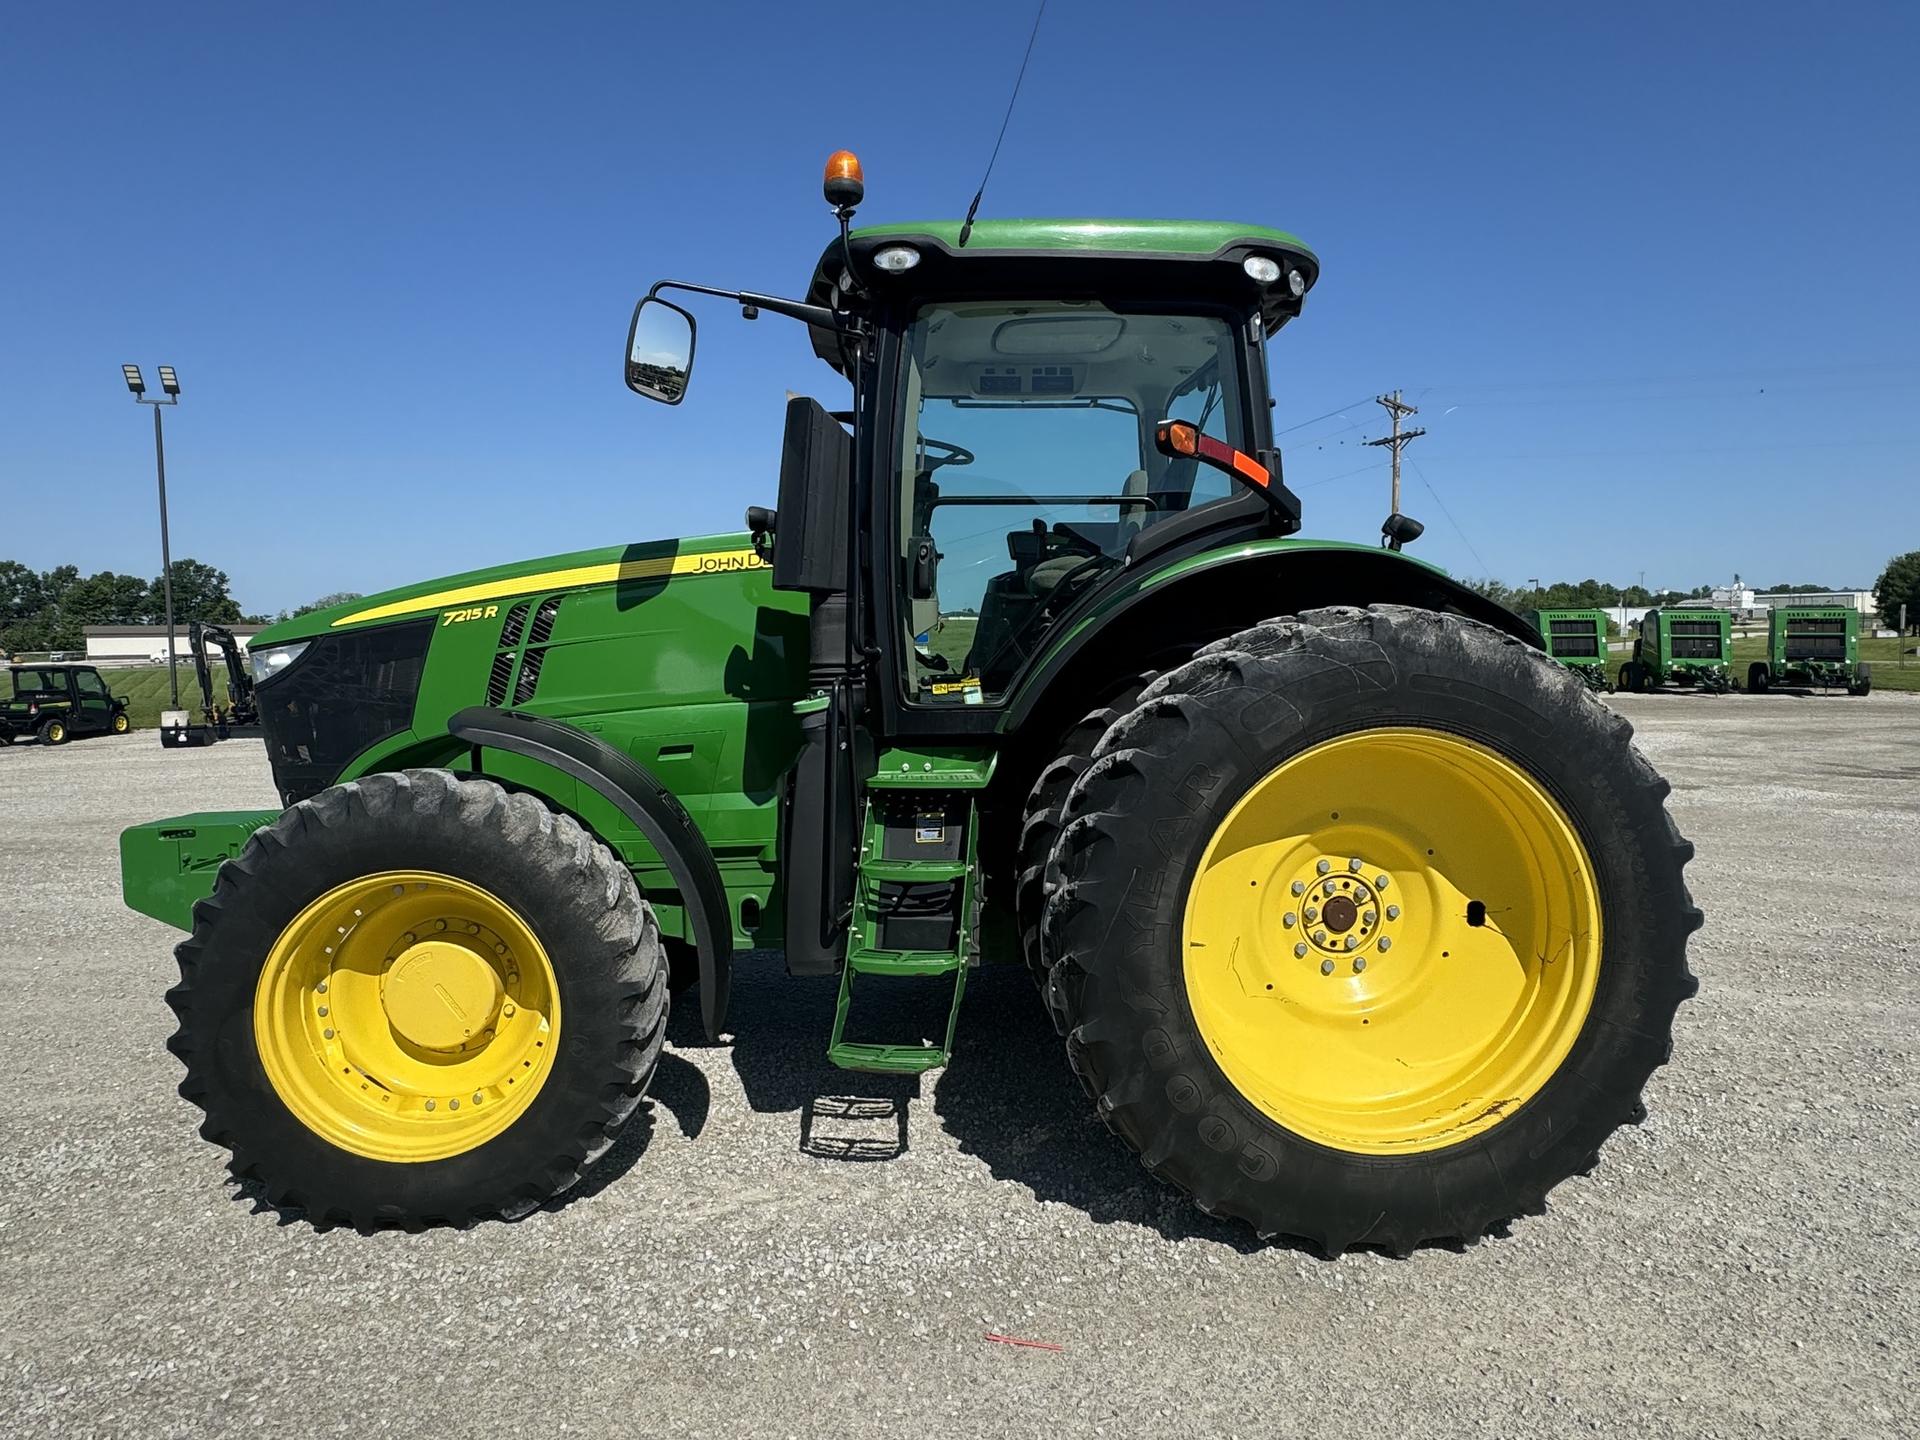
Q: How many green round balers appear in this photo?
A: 3